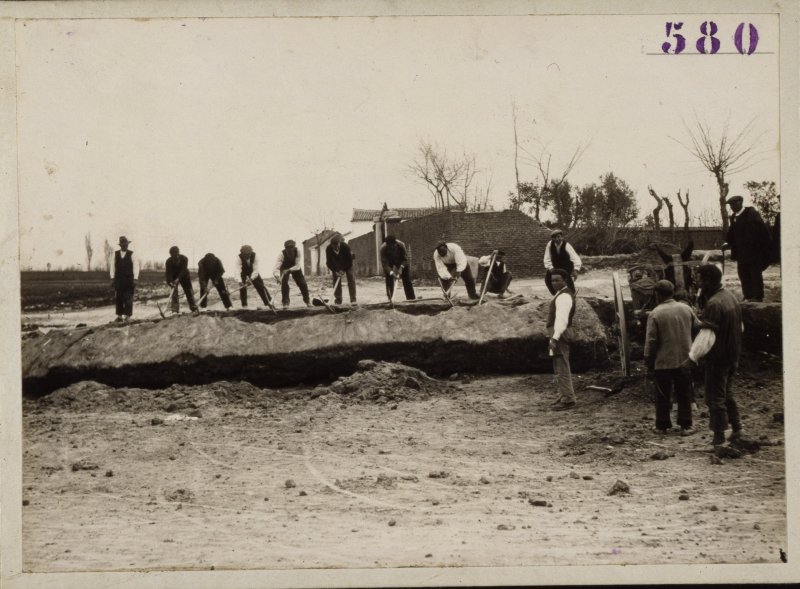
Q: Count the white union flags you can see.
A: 0